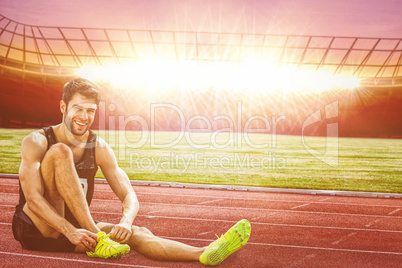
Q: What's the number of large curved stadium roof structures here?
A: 1